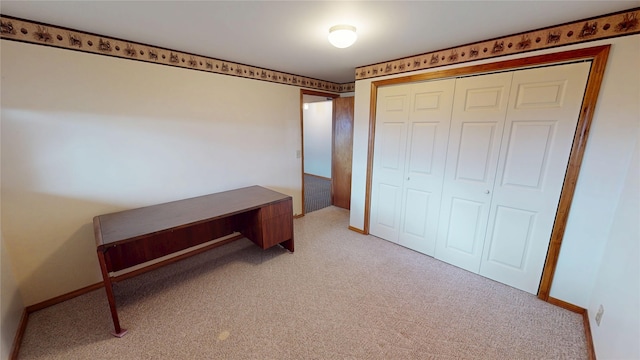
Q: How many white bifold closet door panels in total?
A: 4